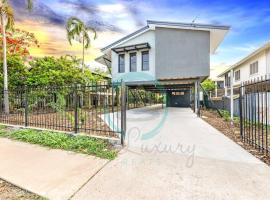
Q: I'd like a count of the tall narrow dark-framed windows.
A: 3